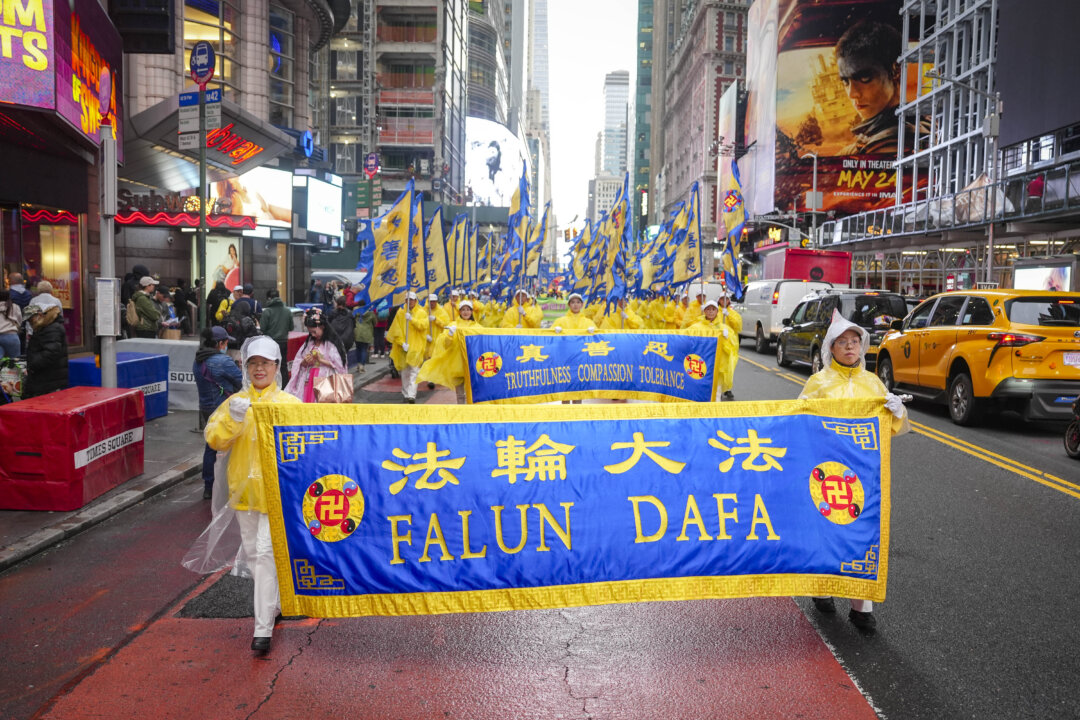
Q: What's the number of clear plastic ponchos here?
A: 2